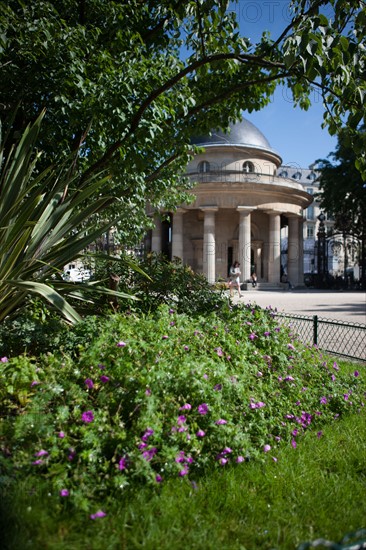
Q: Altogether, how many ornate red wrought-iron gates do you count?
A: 0